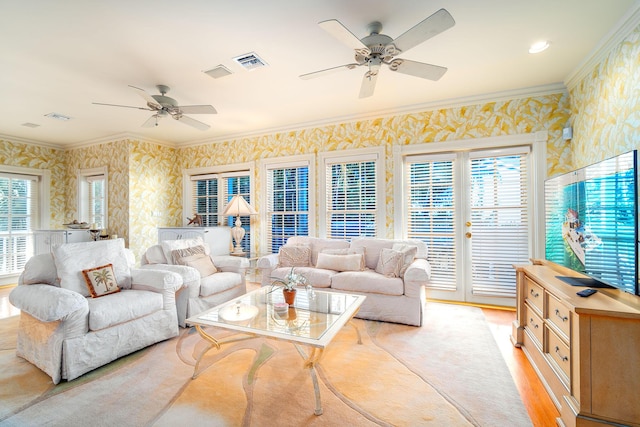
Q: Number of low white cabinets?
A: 2